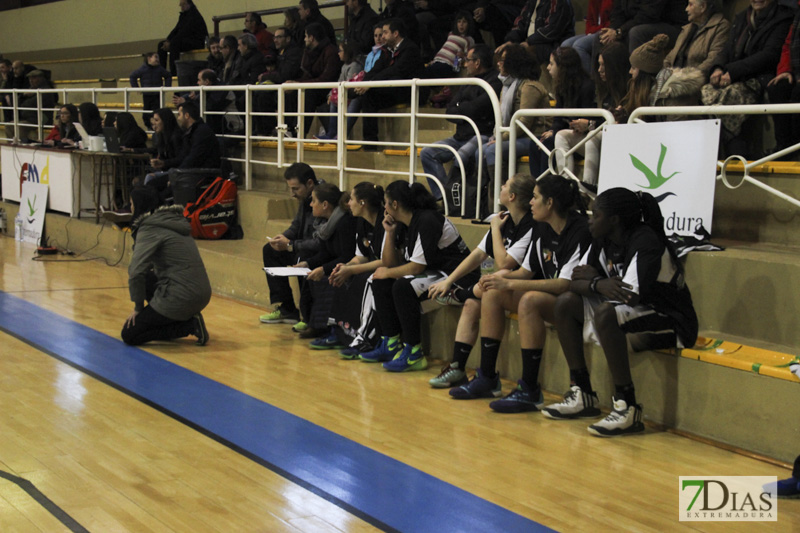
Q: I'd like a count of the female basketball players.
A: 5